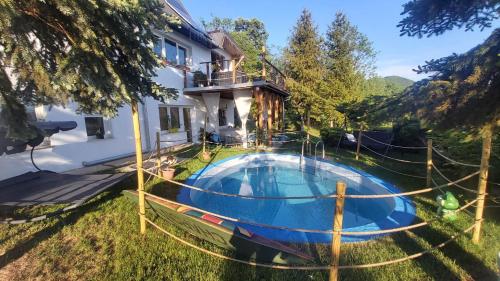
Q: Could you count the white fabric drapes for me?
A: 2